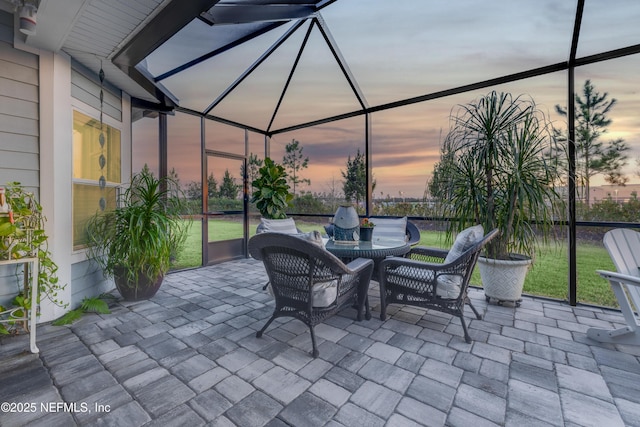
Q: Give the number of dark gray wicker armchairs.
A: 4